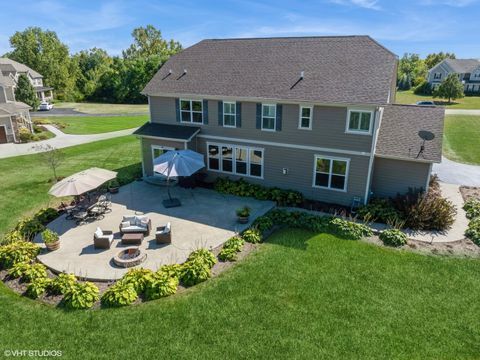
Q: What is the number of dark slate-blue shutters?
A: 6